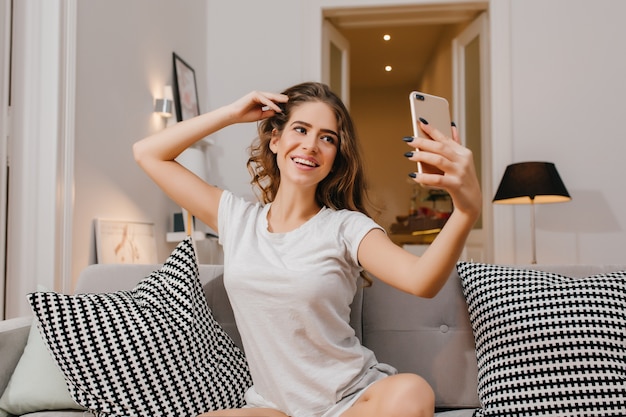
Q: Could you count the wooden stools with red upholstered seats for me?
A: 0